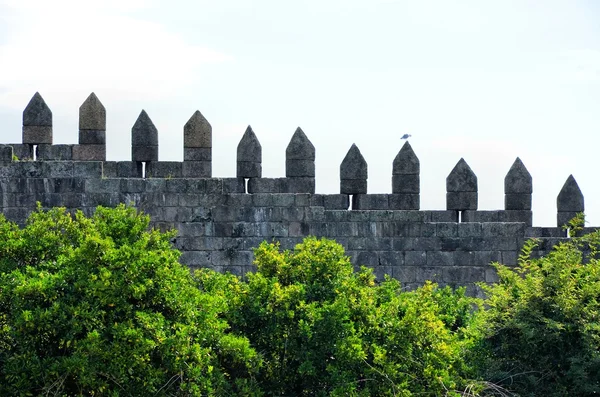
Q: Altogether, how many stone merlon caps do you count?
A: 11